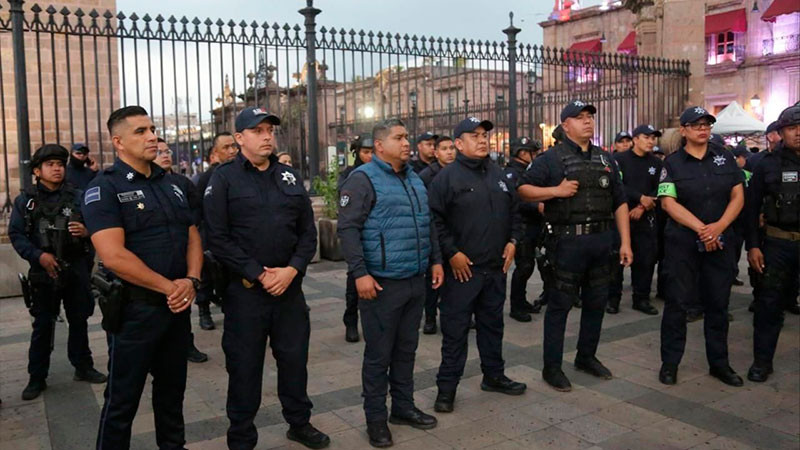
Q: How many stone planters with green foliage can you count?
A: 1